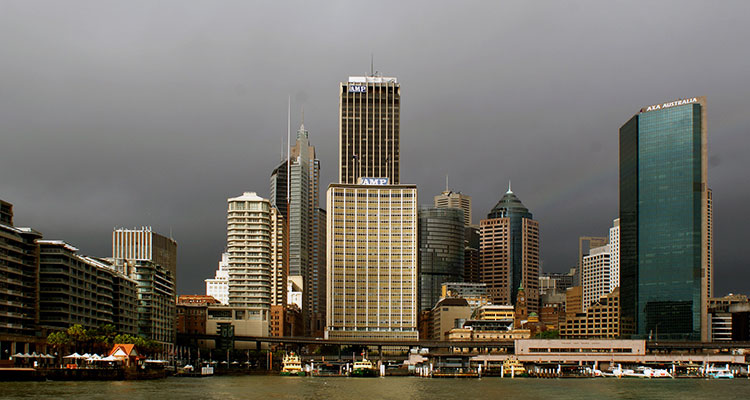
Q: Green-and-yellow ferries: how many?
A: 3